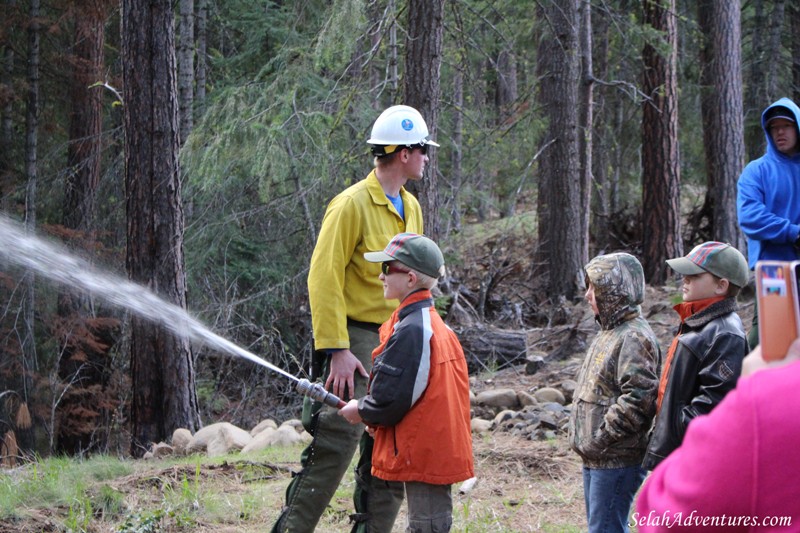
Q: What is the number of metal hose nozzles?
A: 1